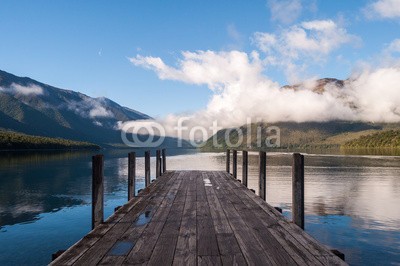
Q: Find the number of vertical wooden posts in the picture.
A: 10